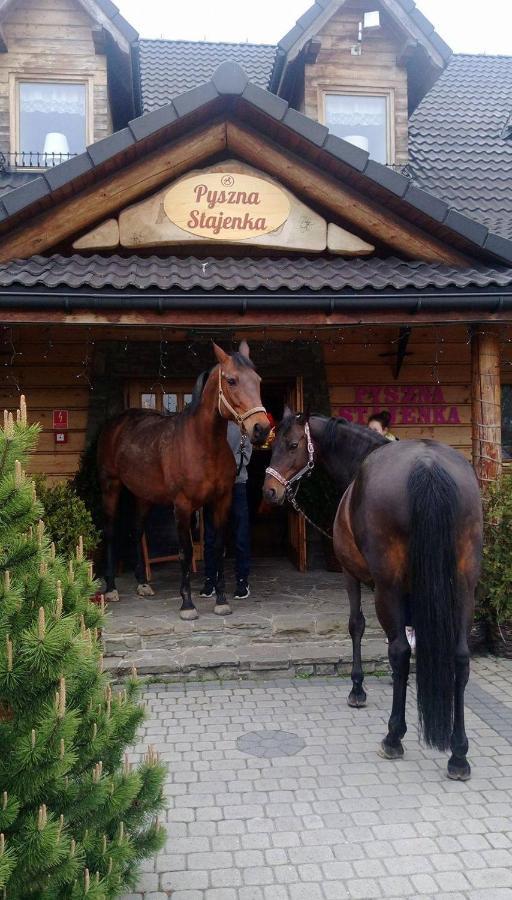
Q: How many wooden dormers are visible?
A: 2